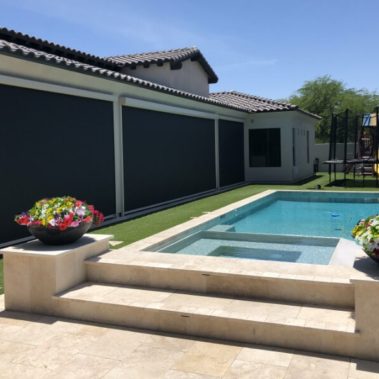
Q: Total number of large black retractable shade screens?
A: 3